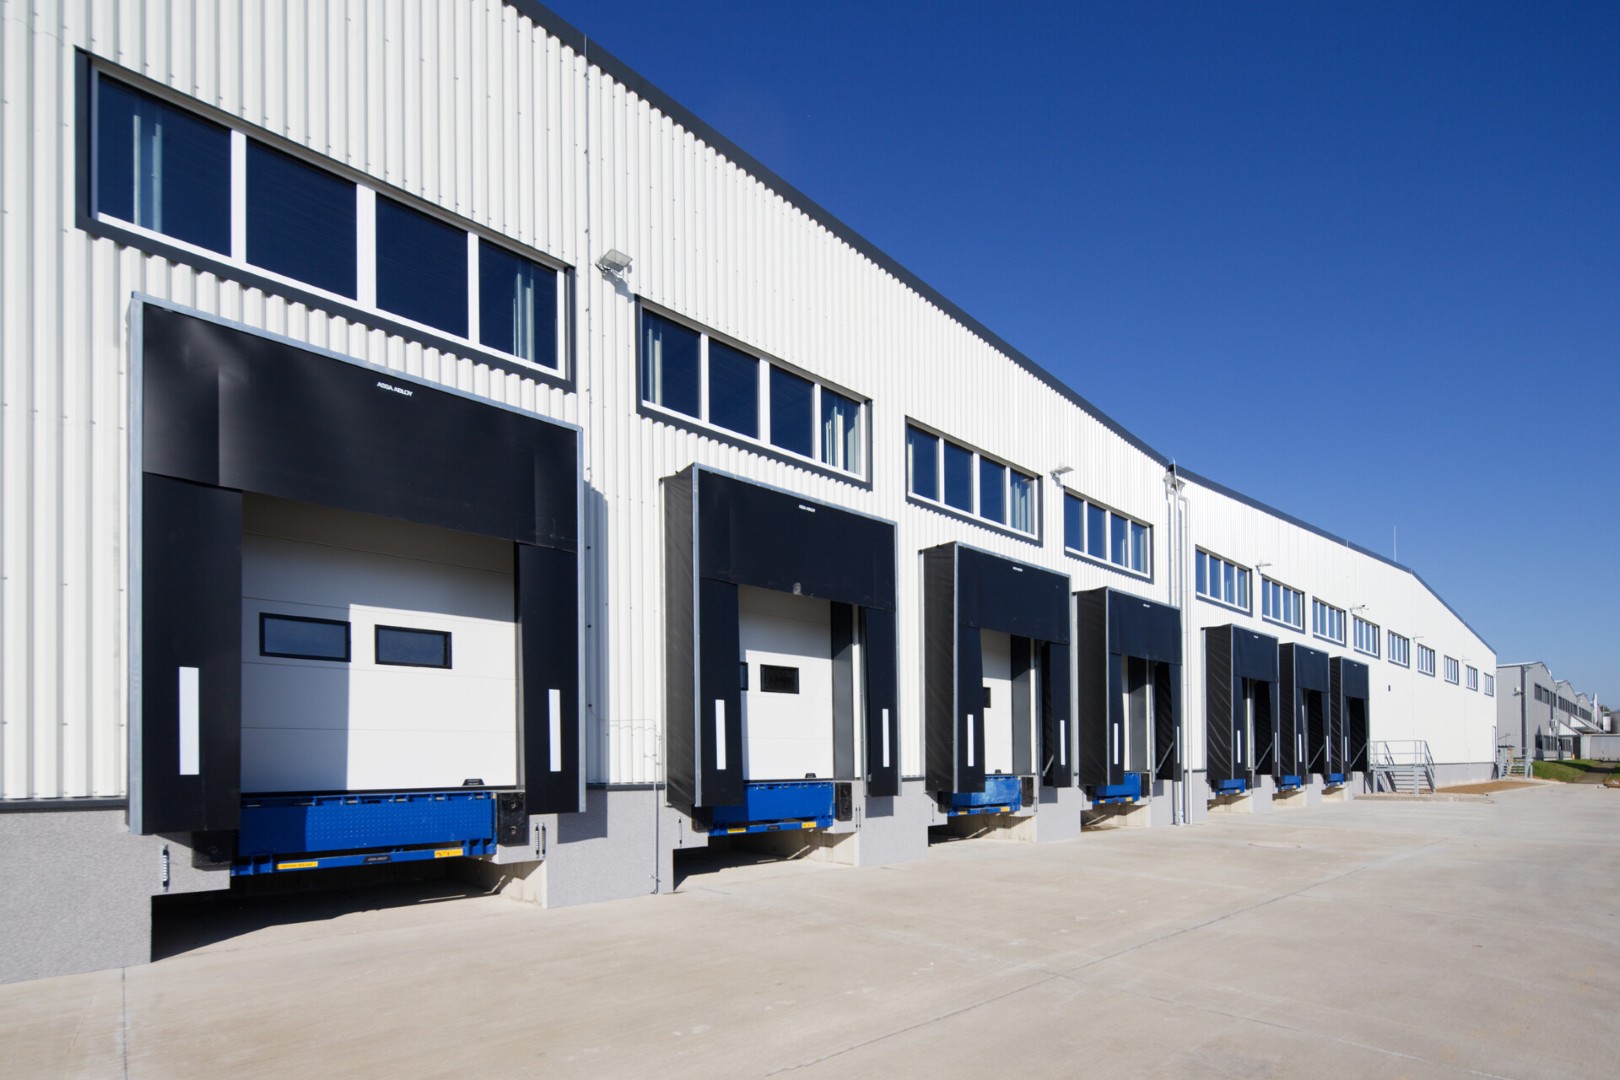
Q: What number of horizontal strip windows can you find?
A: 13